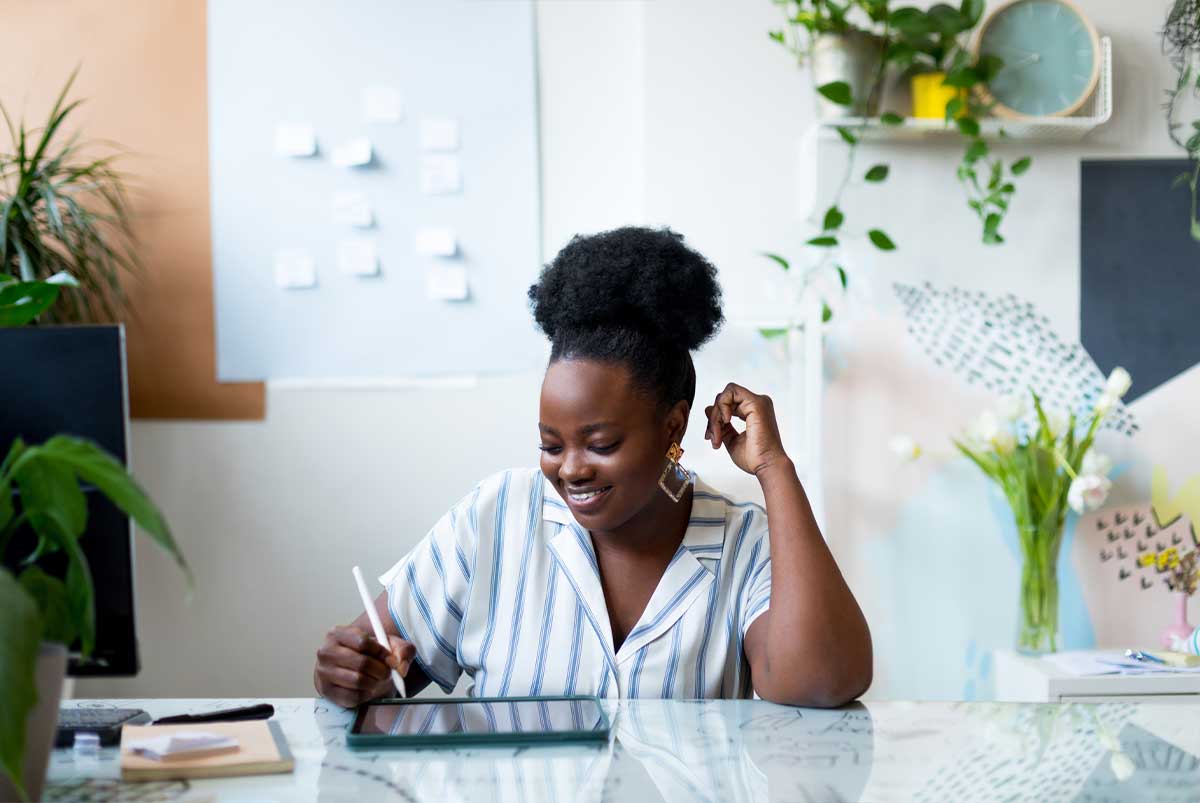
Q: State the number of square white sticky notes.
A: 10